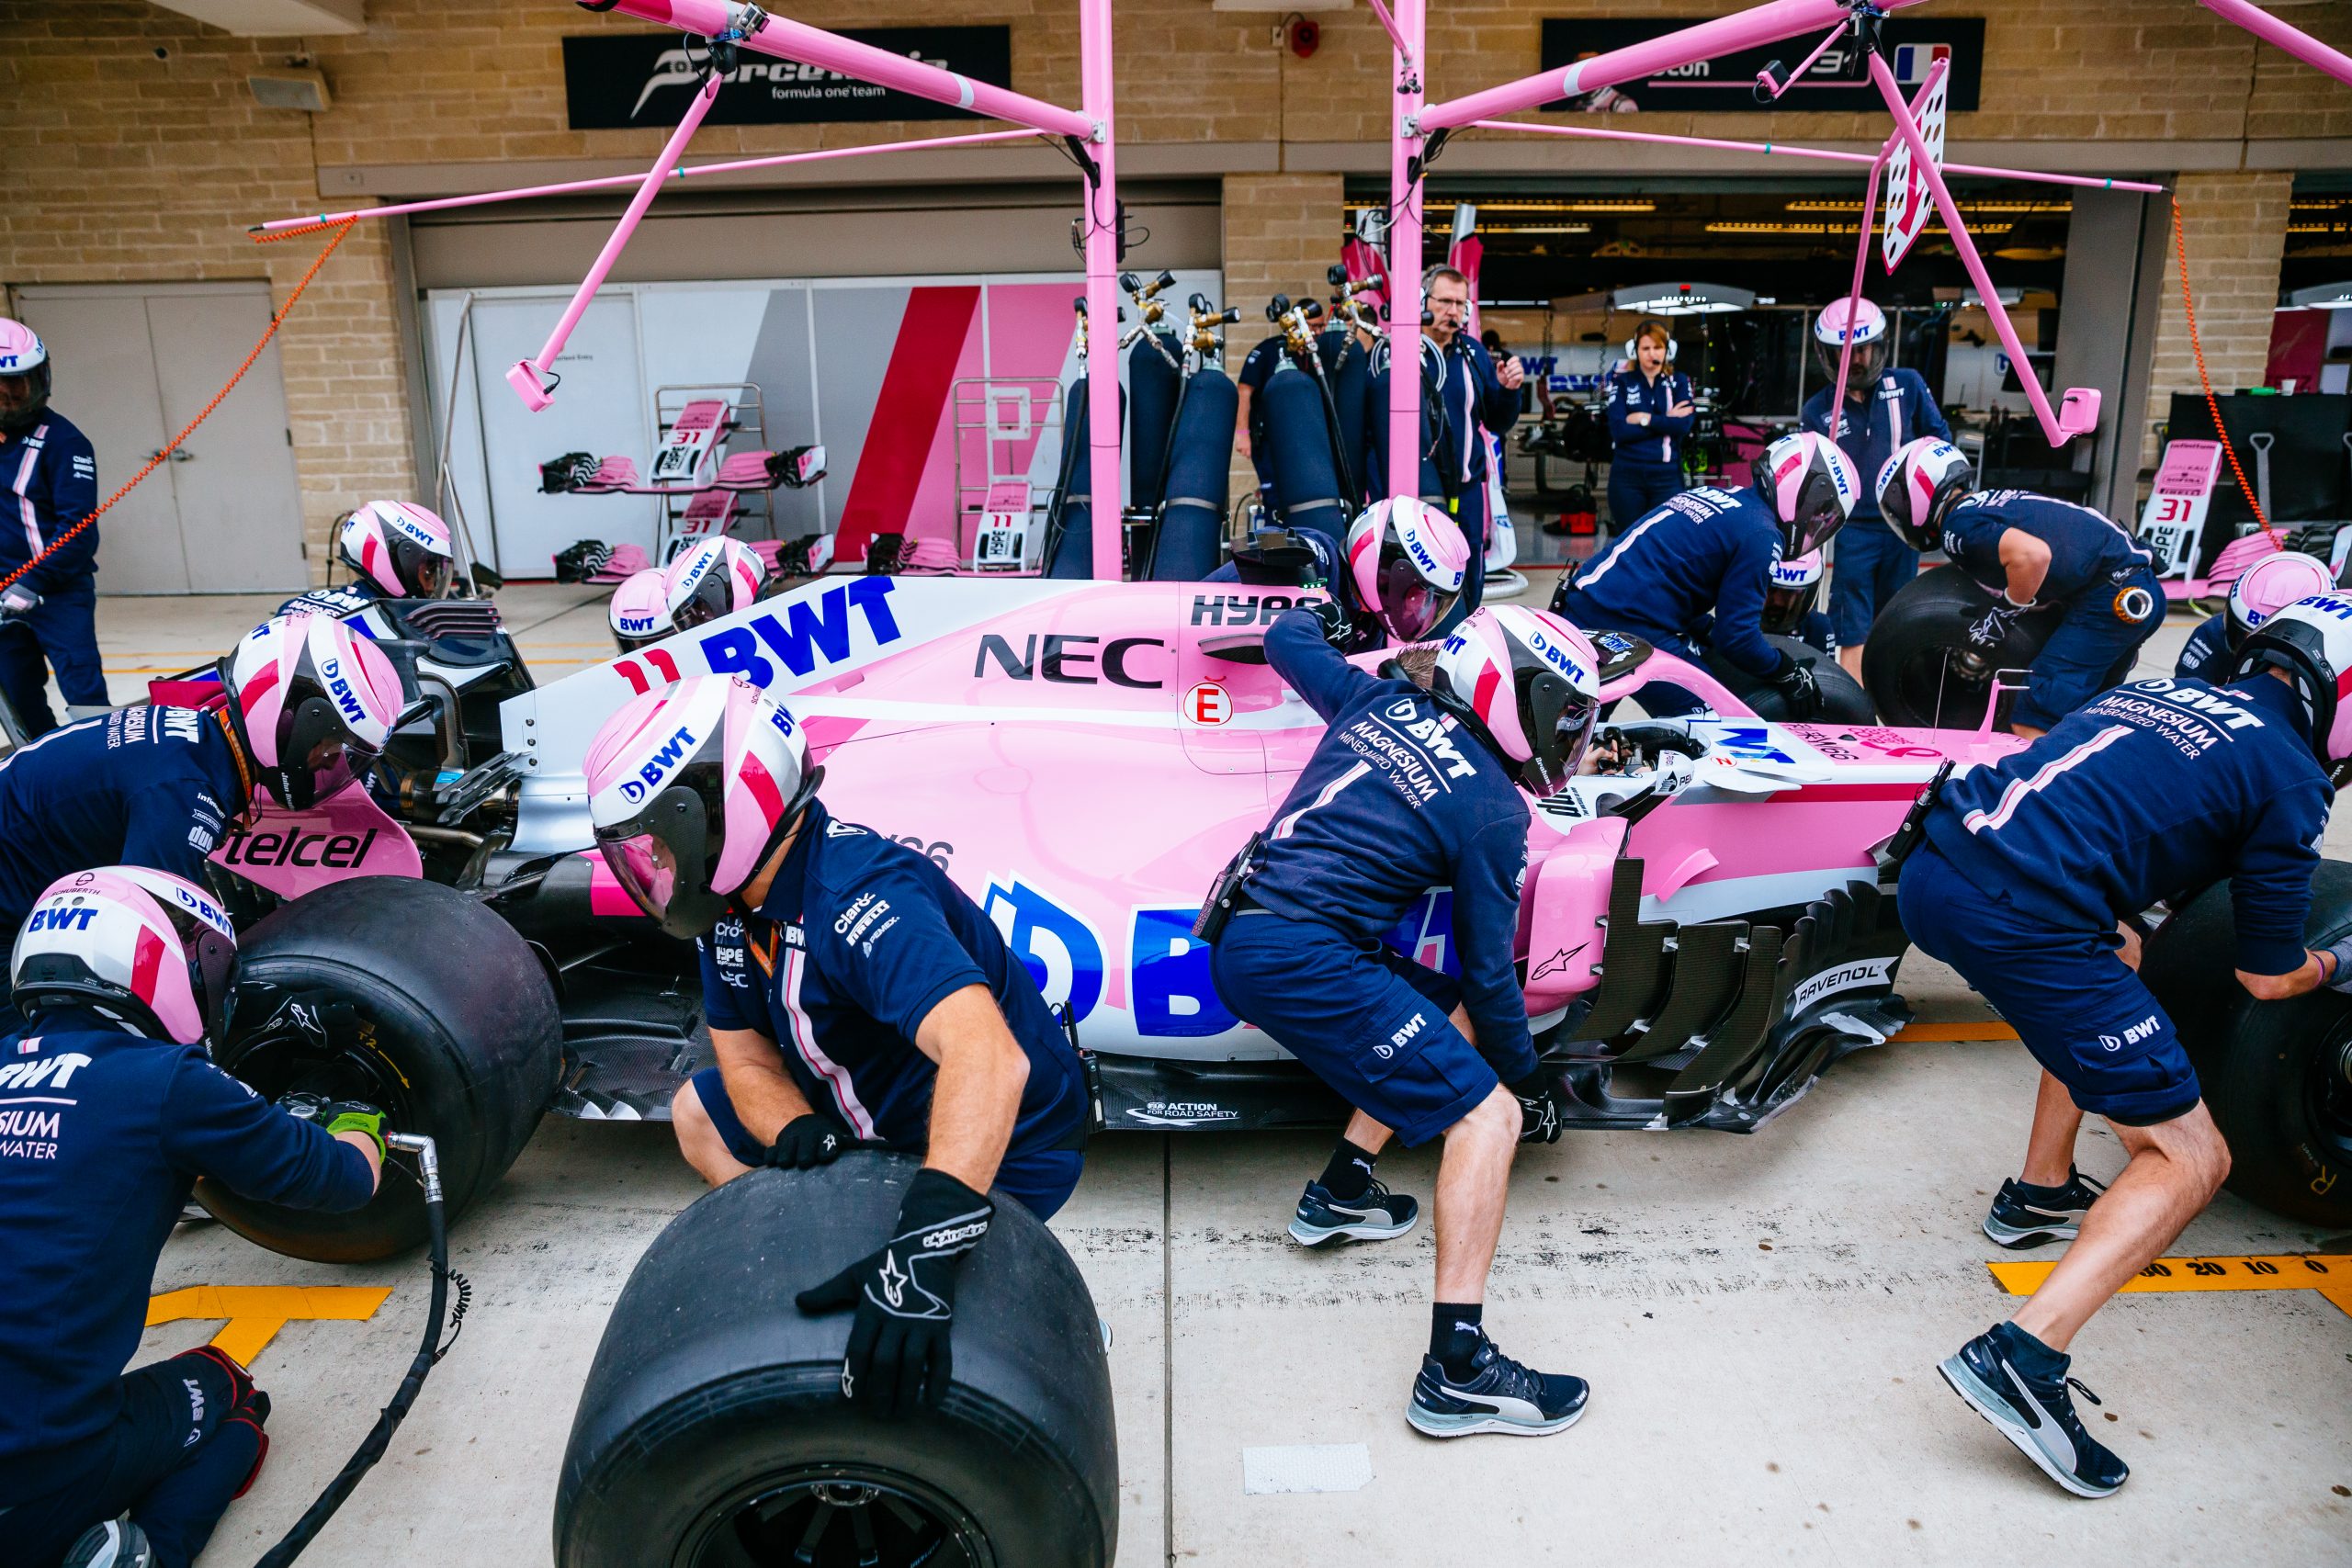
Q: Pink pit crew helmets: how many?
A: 15